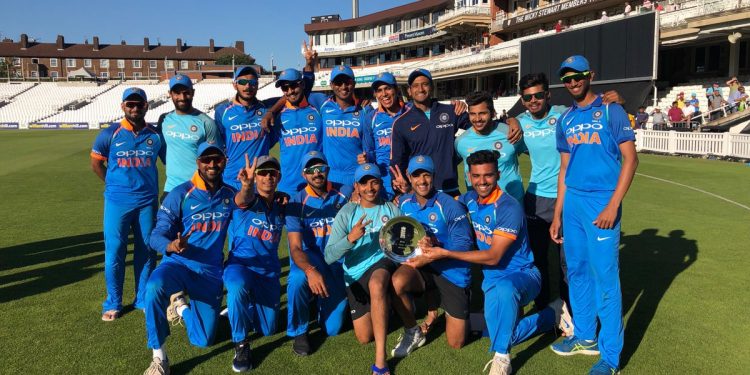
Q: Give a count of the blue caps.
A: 12